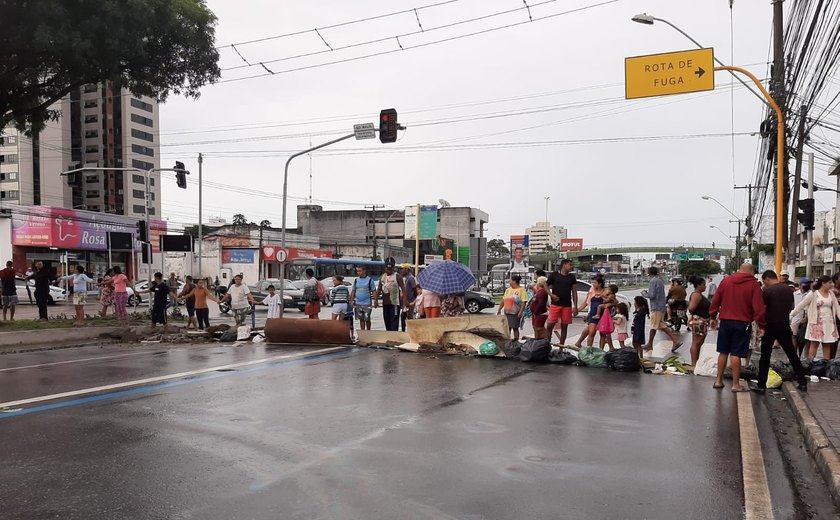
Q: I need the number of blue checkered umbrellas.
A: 1